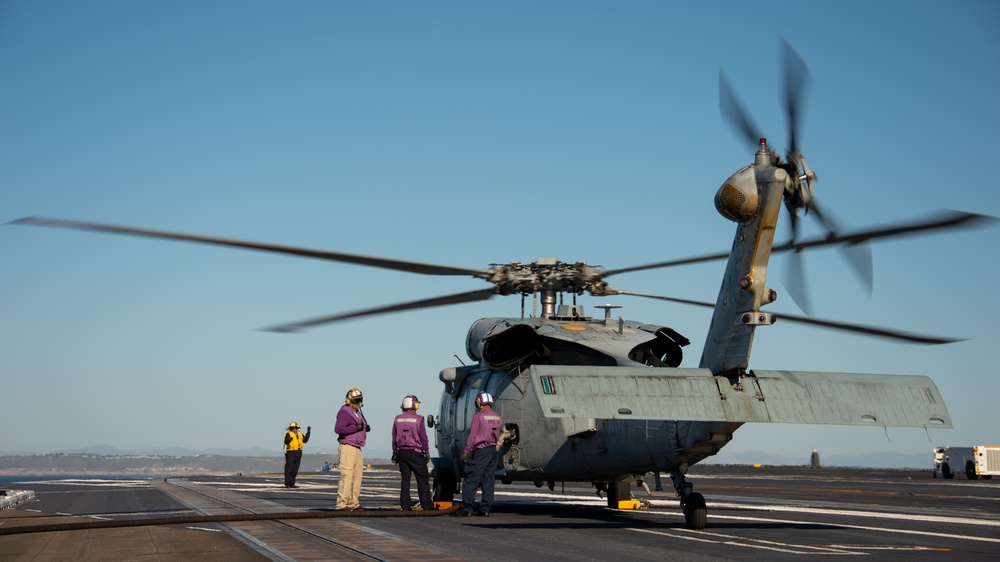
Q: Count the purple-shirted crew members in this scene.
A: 3